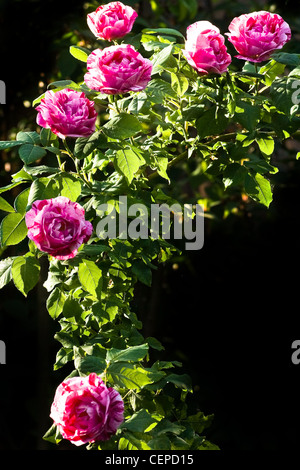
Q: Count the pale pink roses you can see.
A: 7